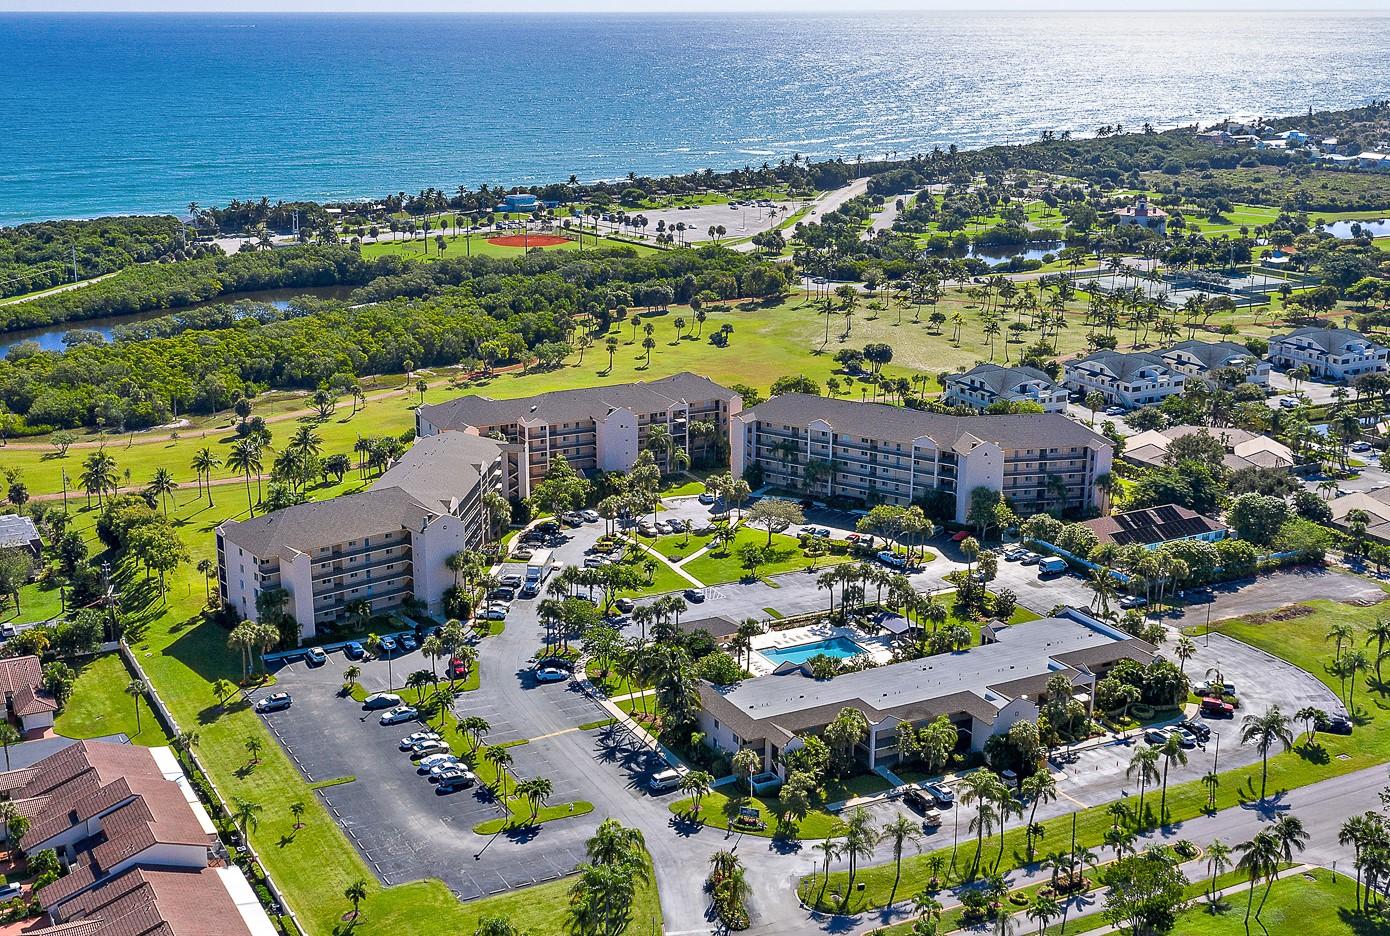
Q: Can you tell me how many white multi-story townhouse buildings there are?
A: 4